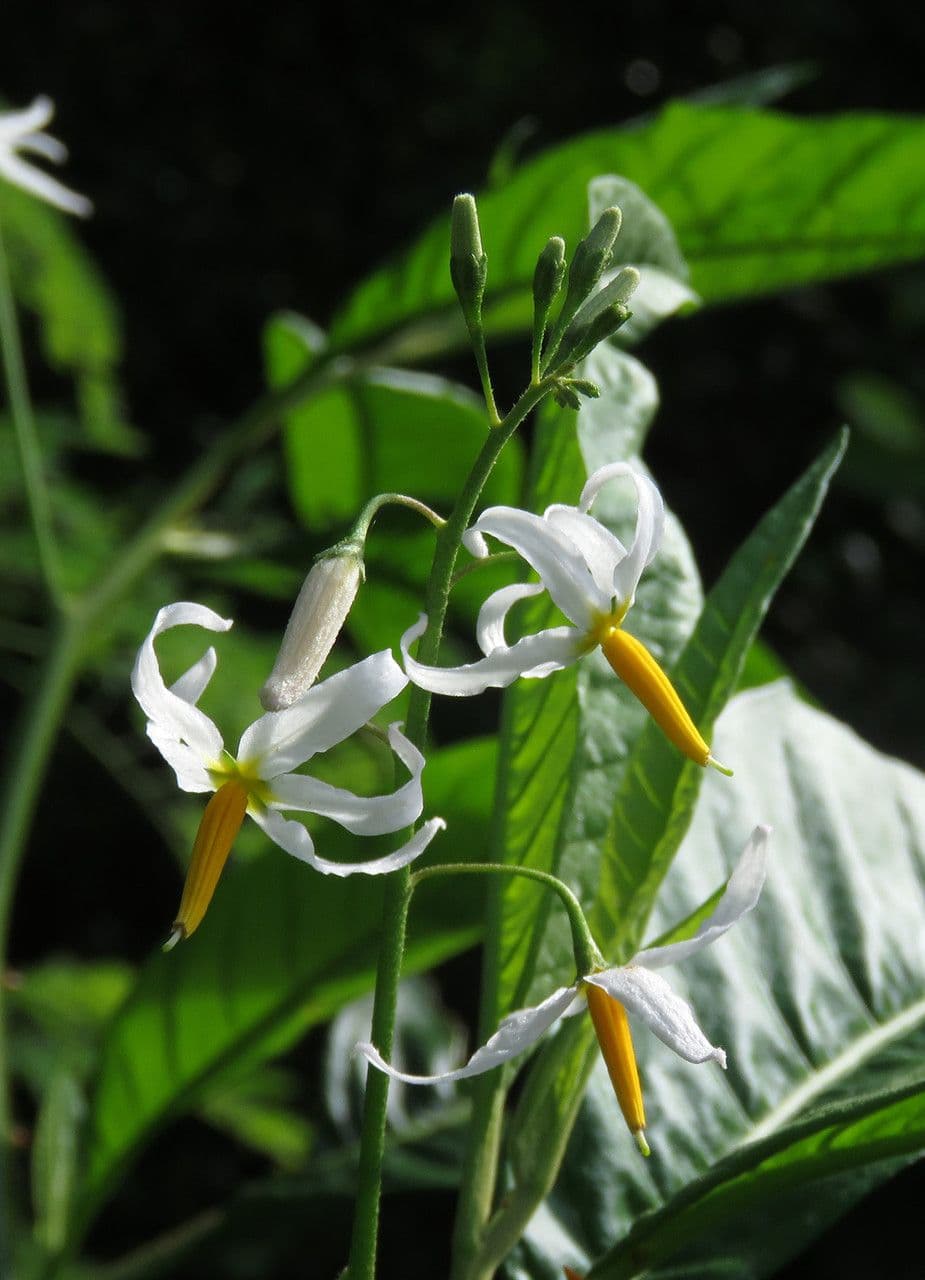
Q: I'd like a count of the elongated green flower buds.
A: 5